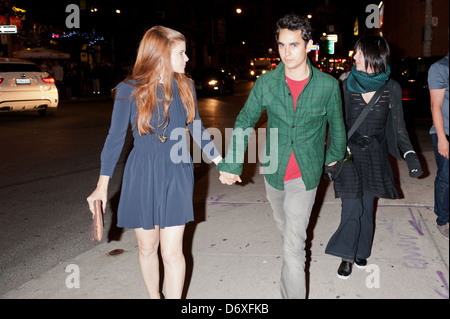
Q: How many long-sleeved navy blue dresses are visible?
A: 1